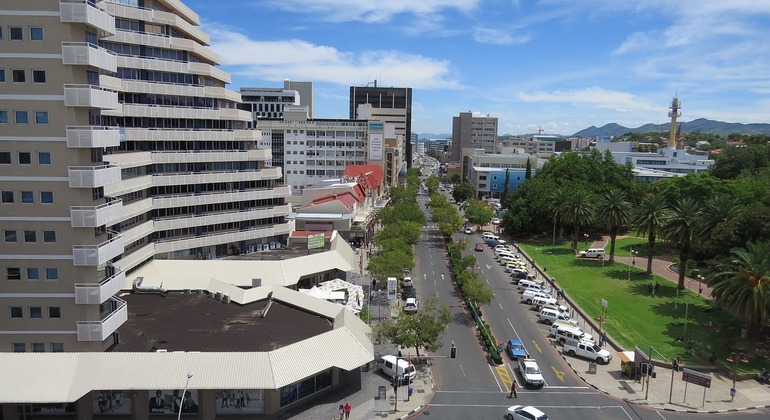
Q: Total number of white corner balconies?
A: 9